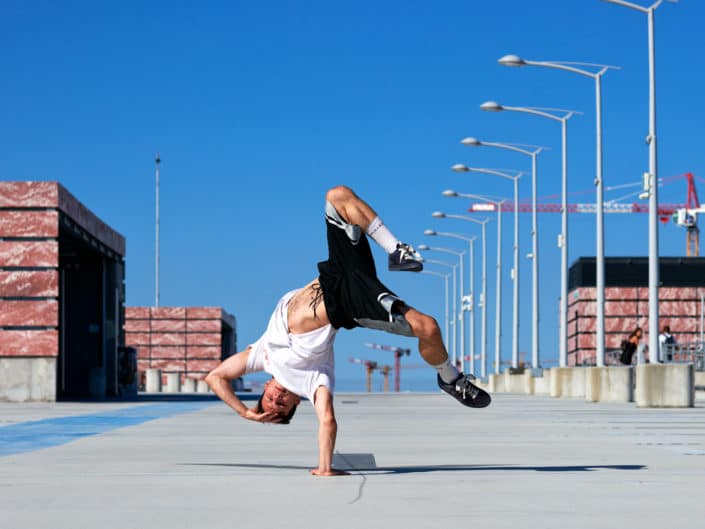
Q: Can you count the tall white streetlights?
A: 11